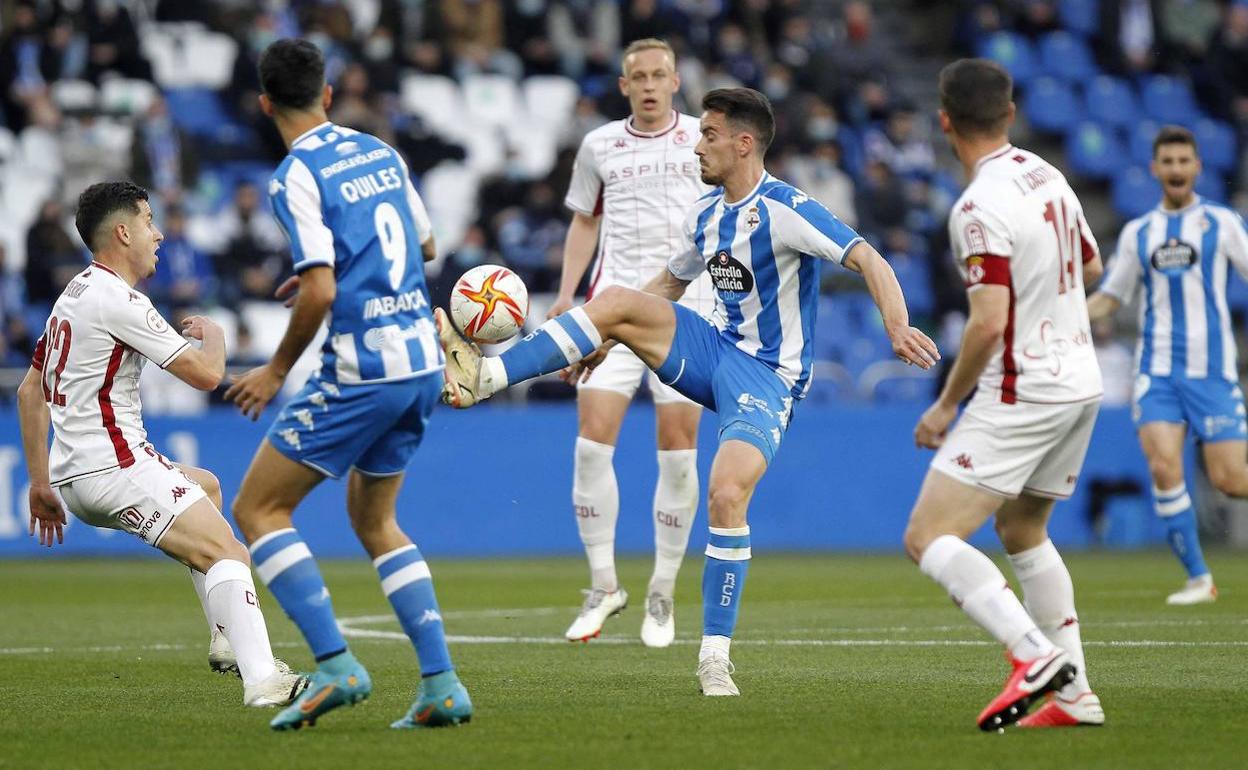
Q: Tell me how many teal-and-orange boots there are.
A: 2